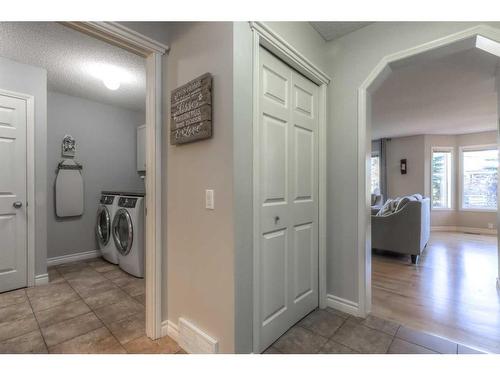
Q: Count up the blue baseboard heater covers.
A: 0